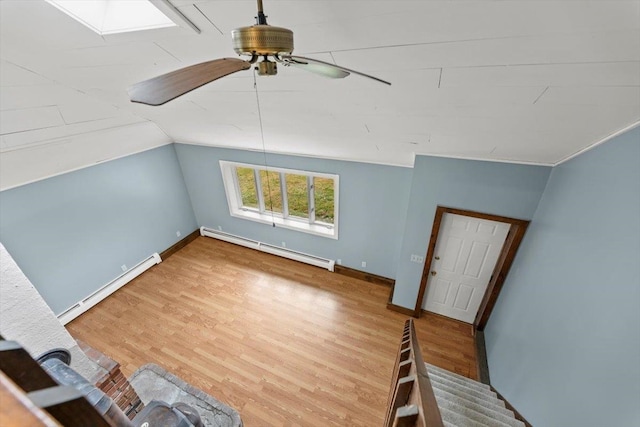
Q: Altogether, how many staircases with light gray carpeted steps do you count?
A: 1